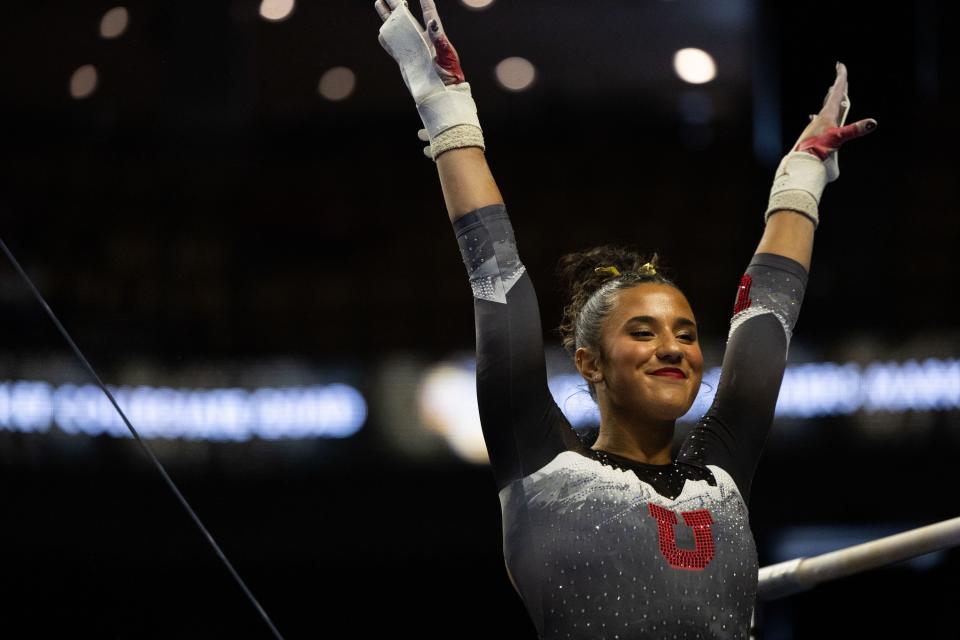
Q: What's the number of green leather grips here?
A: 0